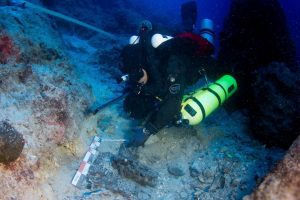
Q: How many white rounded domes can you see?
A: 2